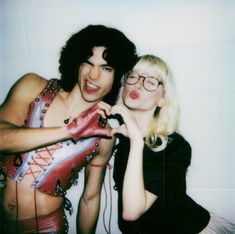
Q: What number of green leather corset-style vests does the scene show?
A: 0